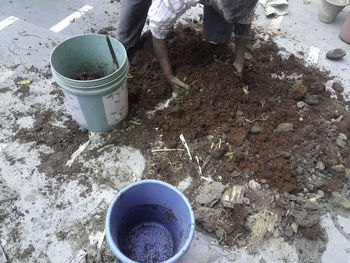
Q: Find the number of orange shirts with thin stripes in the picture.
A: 0